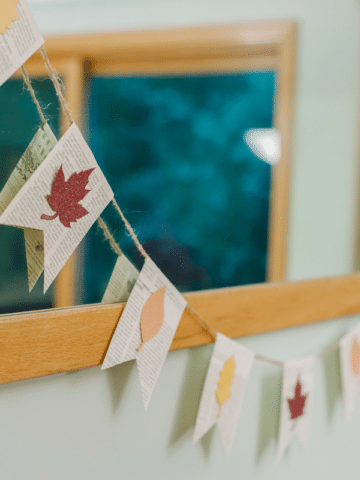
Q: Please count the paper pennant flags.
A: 6